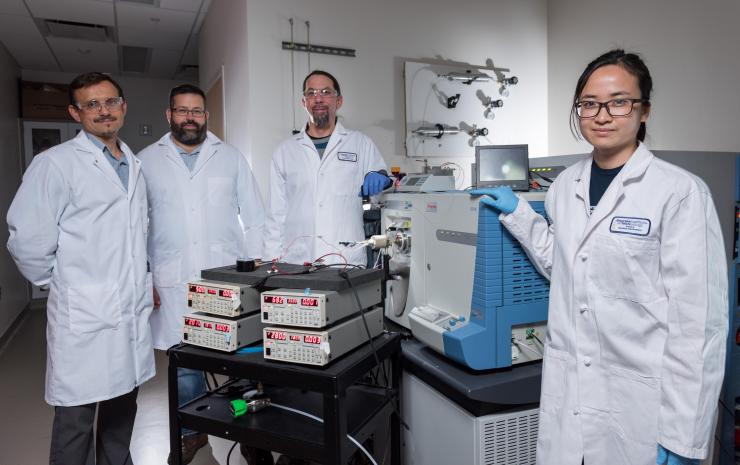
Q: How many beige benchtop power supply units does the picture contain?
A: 4